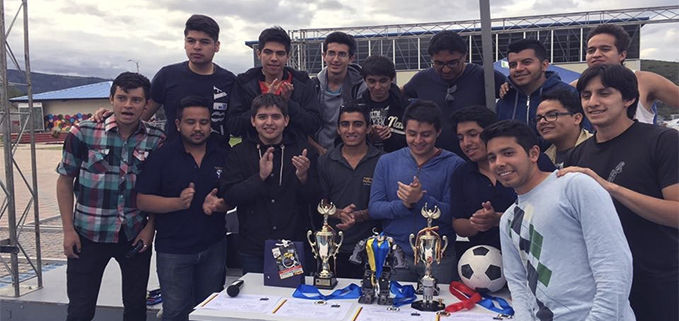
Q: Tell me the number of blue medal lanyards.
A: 3